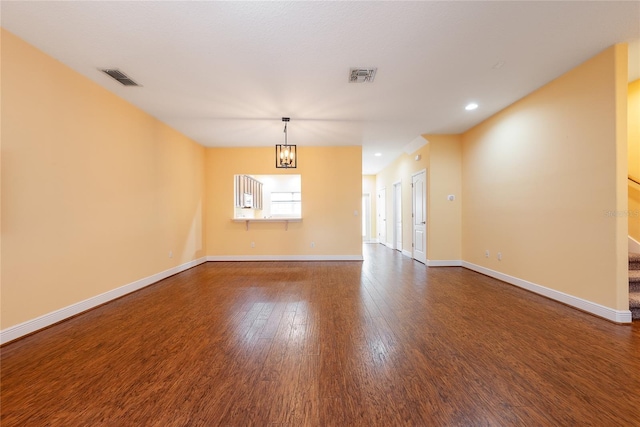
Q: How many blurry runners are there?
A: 0